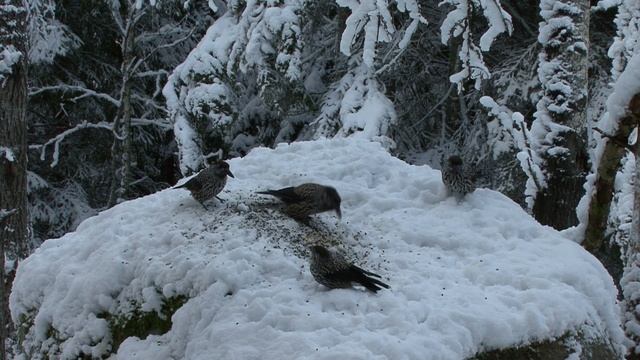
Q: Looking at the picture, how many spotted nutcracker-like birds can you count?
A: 4